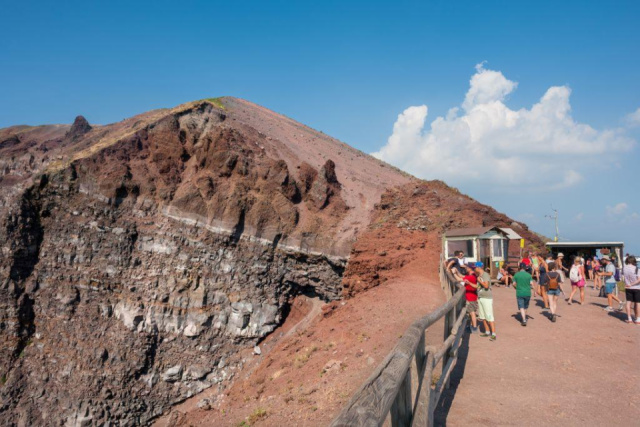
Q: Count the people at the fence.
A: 4